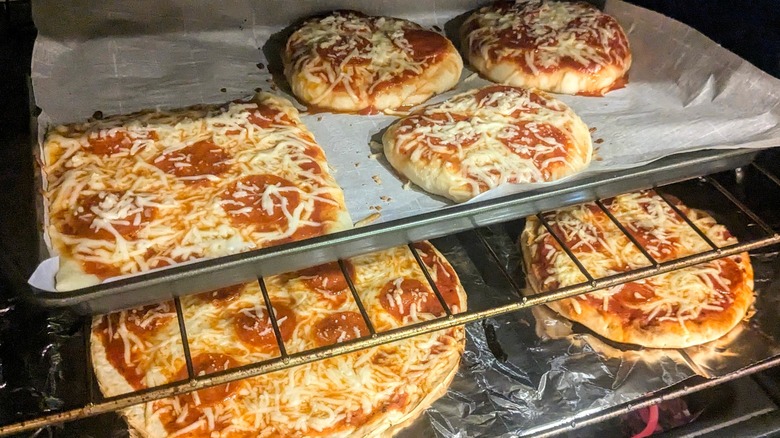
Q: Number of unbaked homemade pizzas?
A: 6